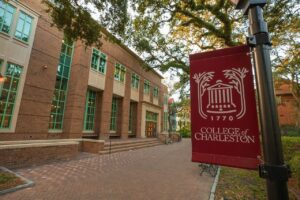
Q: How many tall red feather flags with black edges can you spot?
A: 0